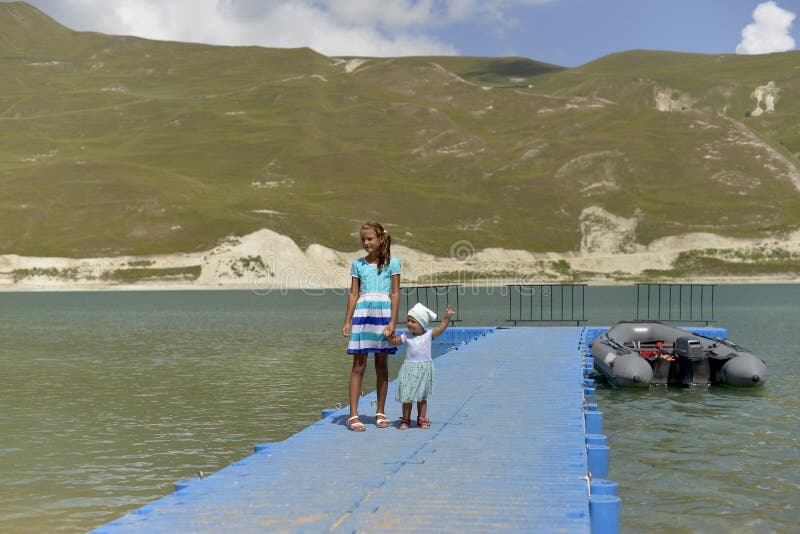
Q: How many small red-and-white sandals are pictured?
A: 2